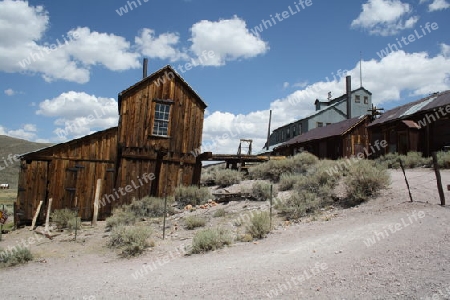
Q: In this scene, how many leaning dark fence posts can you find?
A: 2